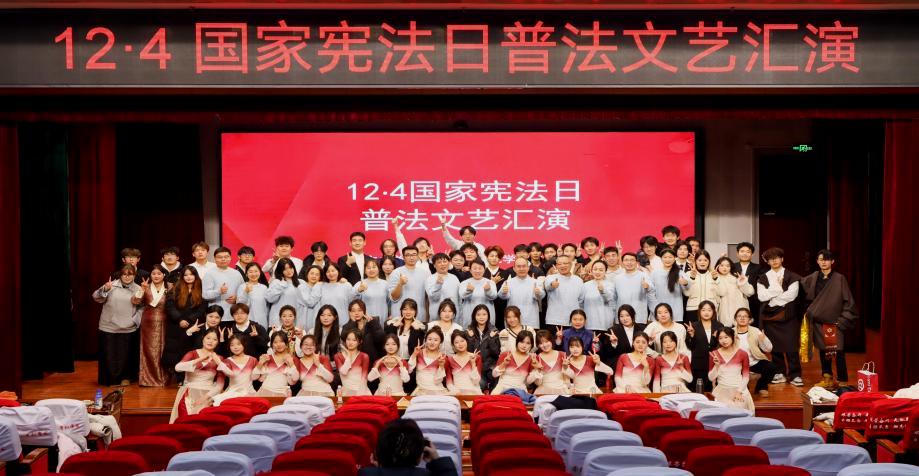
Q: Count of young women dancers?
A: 14